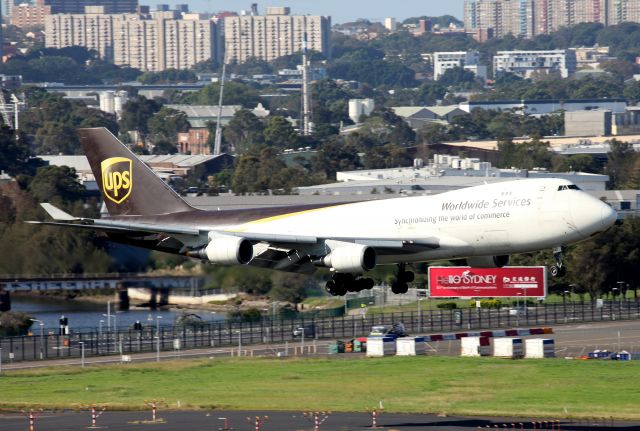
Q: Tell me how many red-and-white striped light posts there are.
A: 6